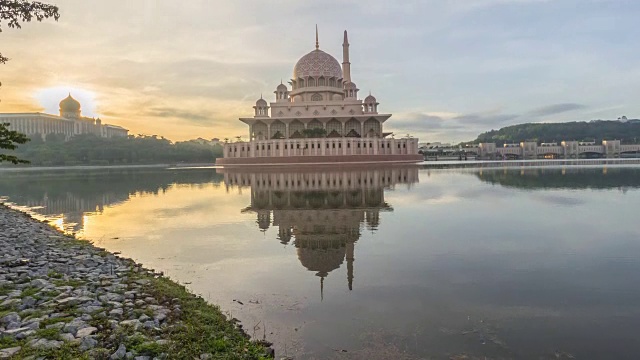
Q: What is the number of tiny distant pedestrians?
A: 0